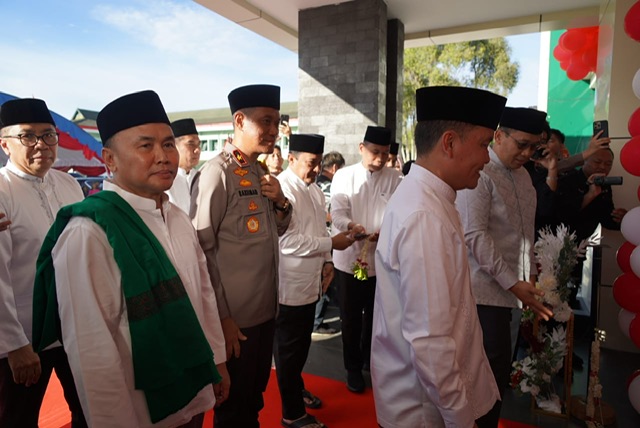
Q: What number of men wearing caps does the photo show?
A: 9